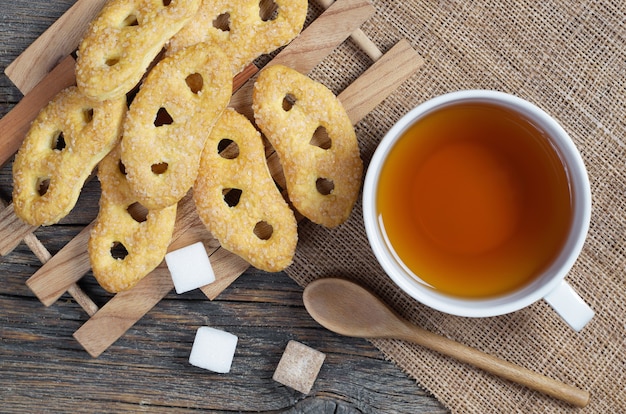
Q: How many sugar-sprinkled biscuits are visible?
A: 7